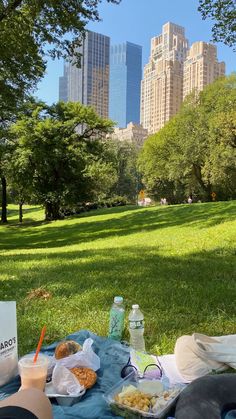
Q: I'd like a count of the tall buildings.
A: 4